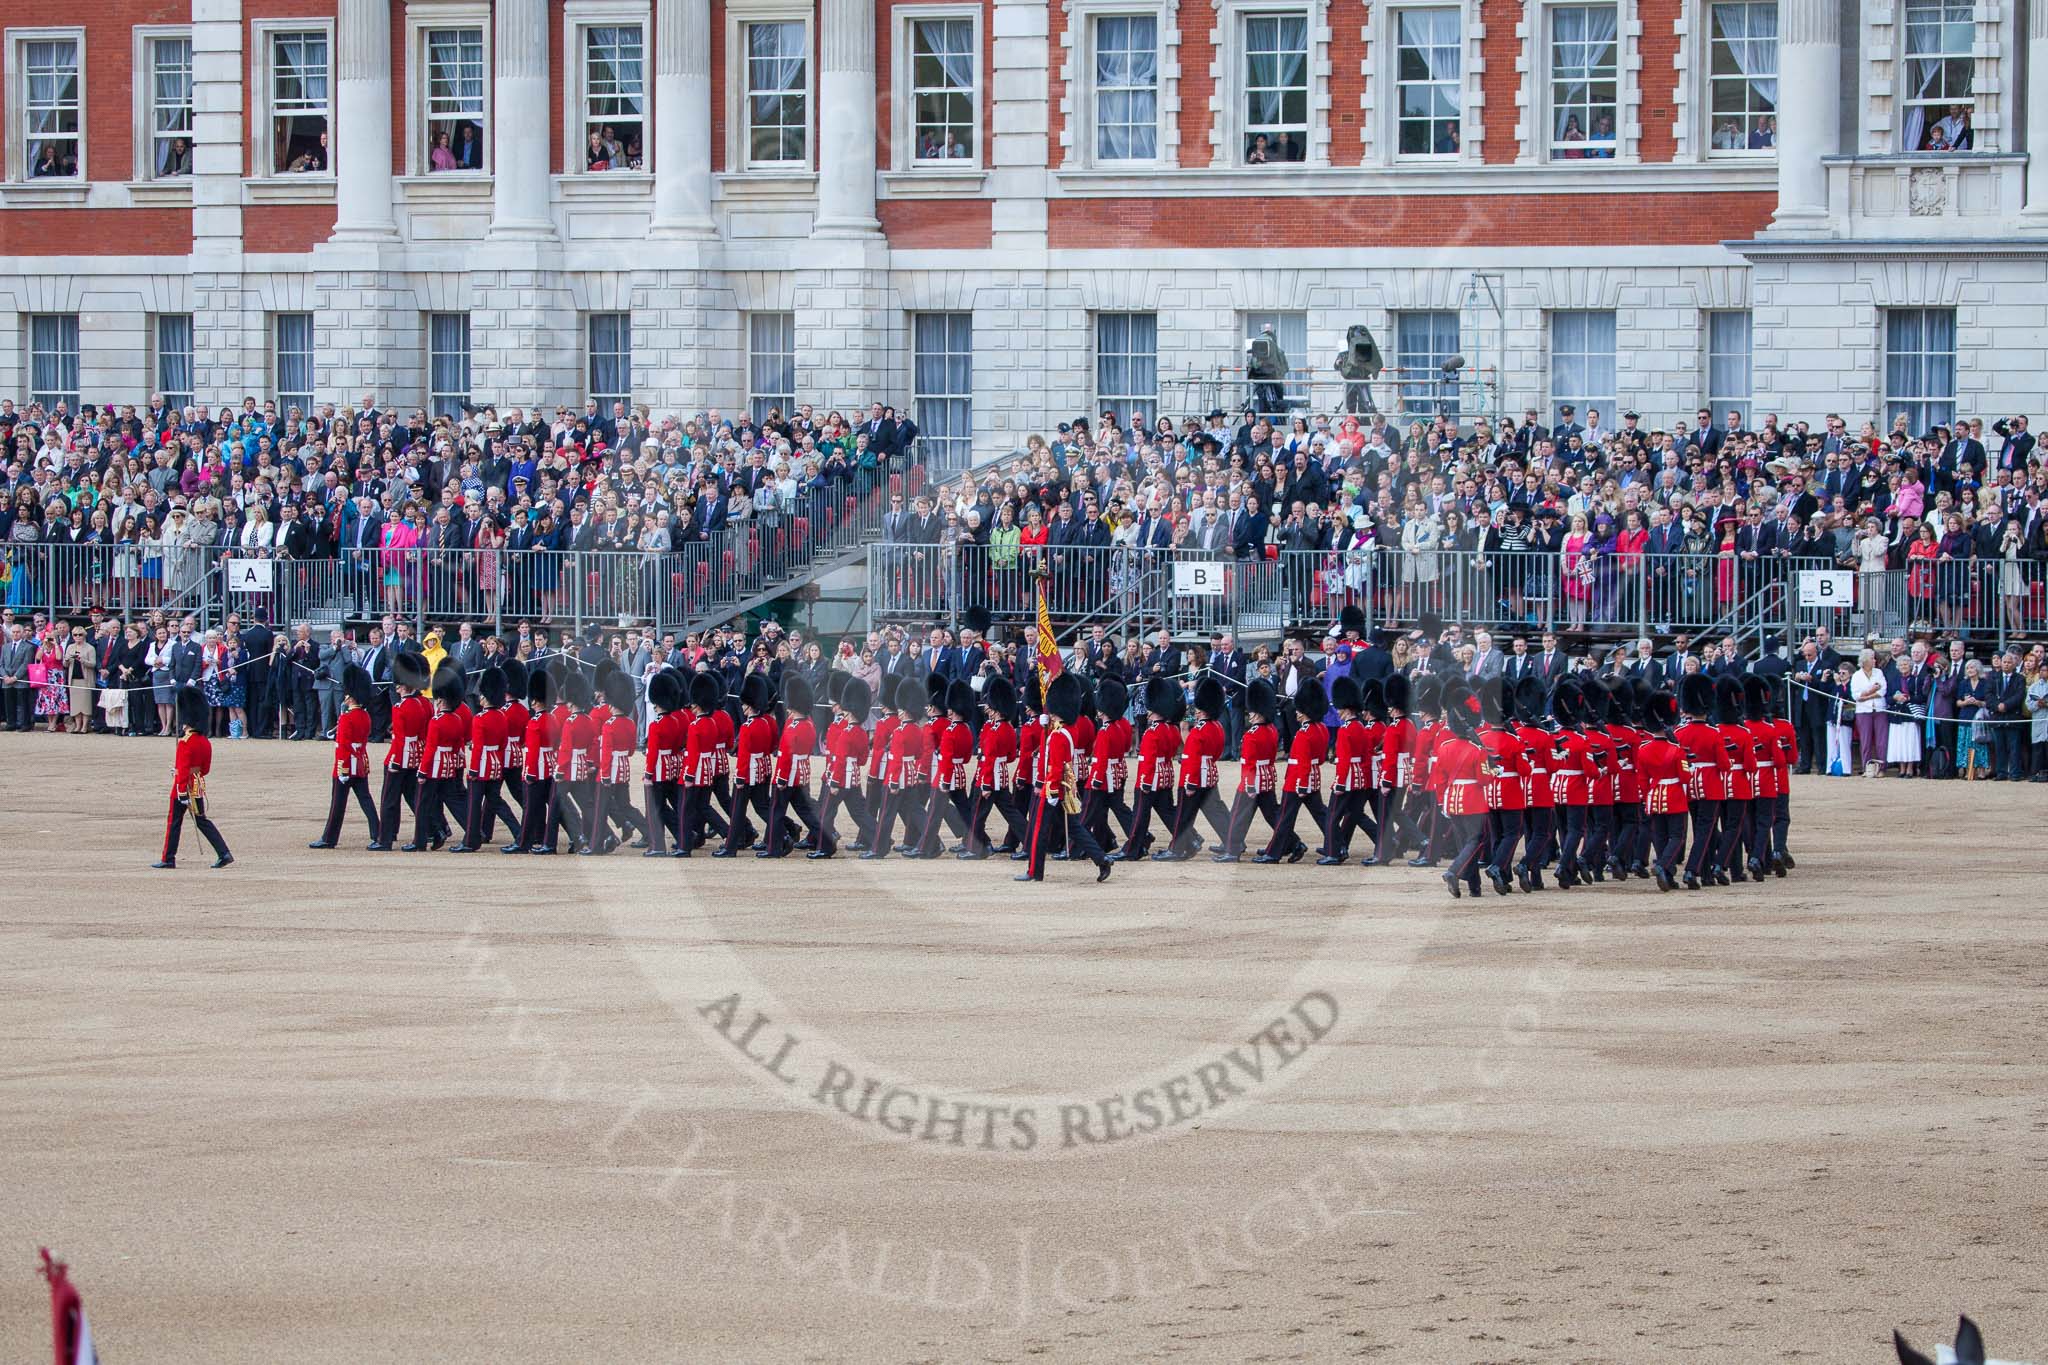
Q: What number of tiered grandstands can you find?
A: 2